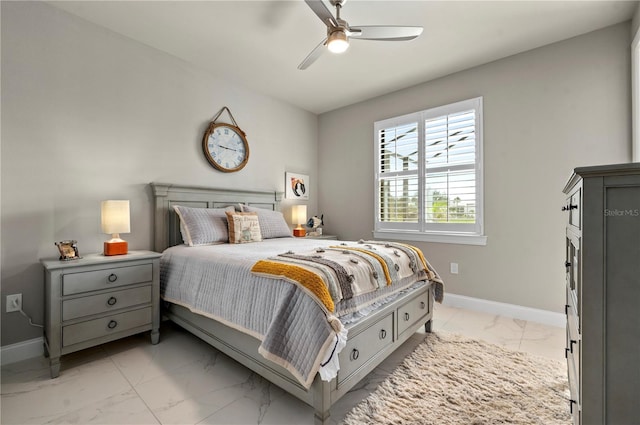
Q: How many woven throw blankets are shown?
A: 1